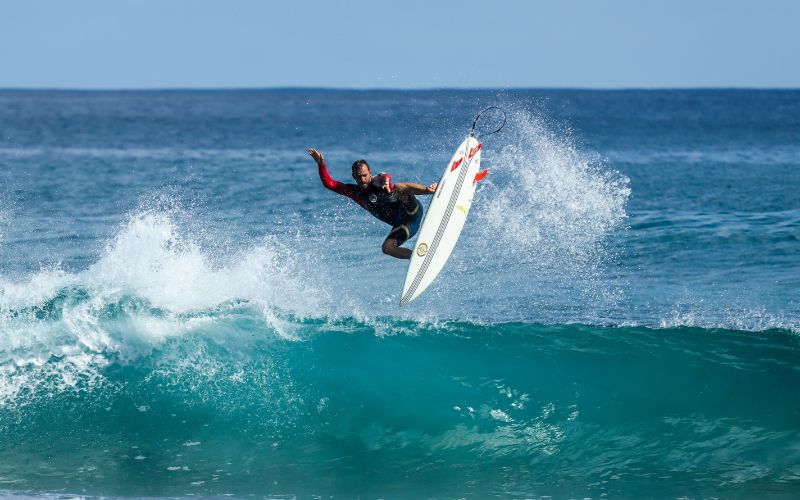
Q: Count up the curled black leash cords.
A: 1